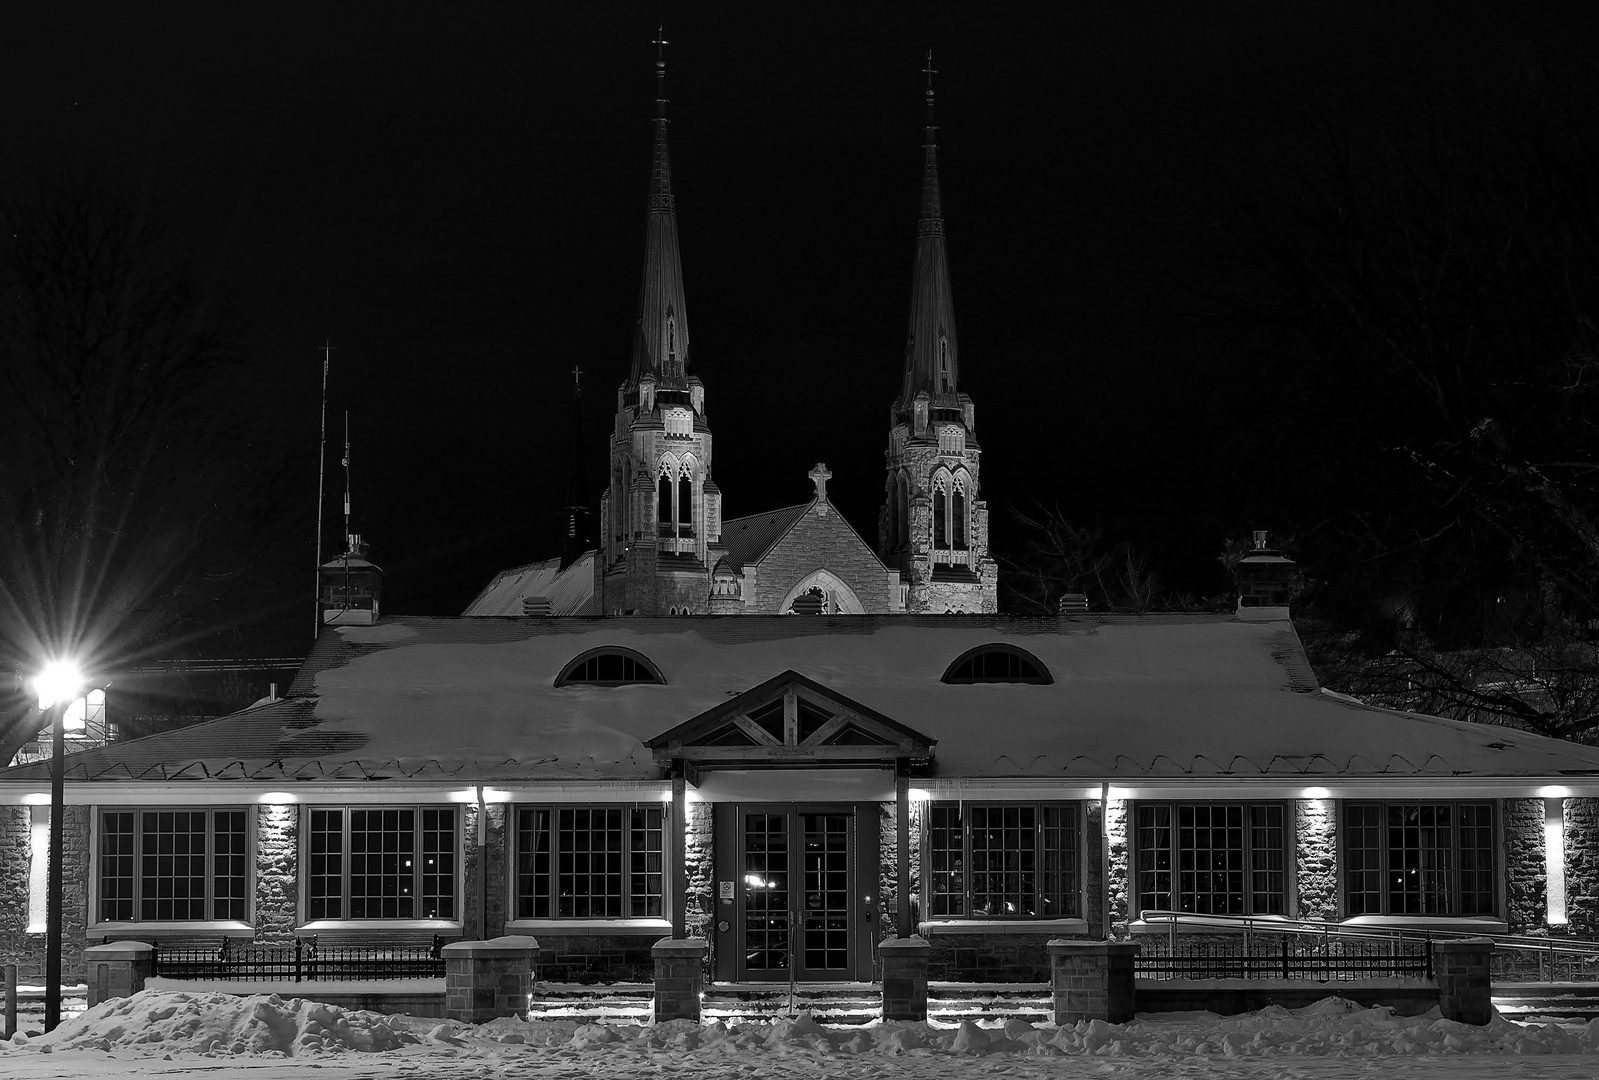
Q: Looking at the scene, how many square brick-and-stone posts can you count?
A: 6